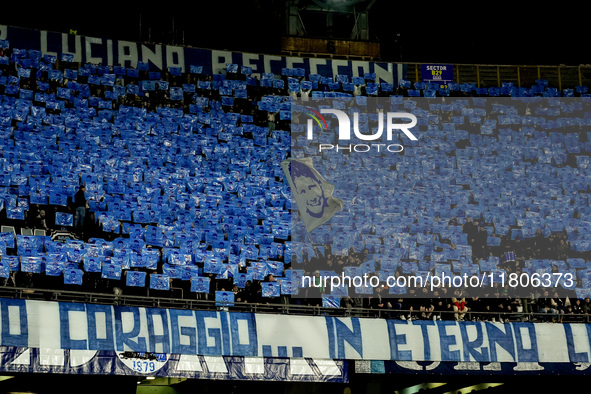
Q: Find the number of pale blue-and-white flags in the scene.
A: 1